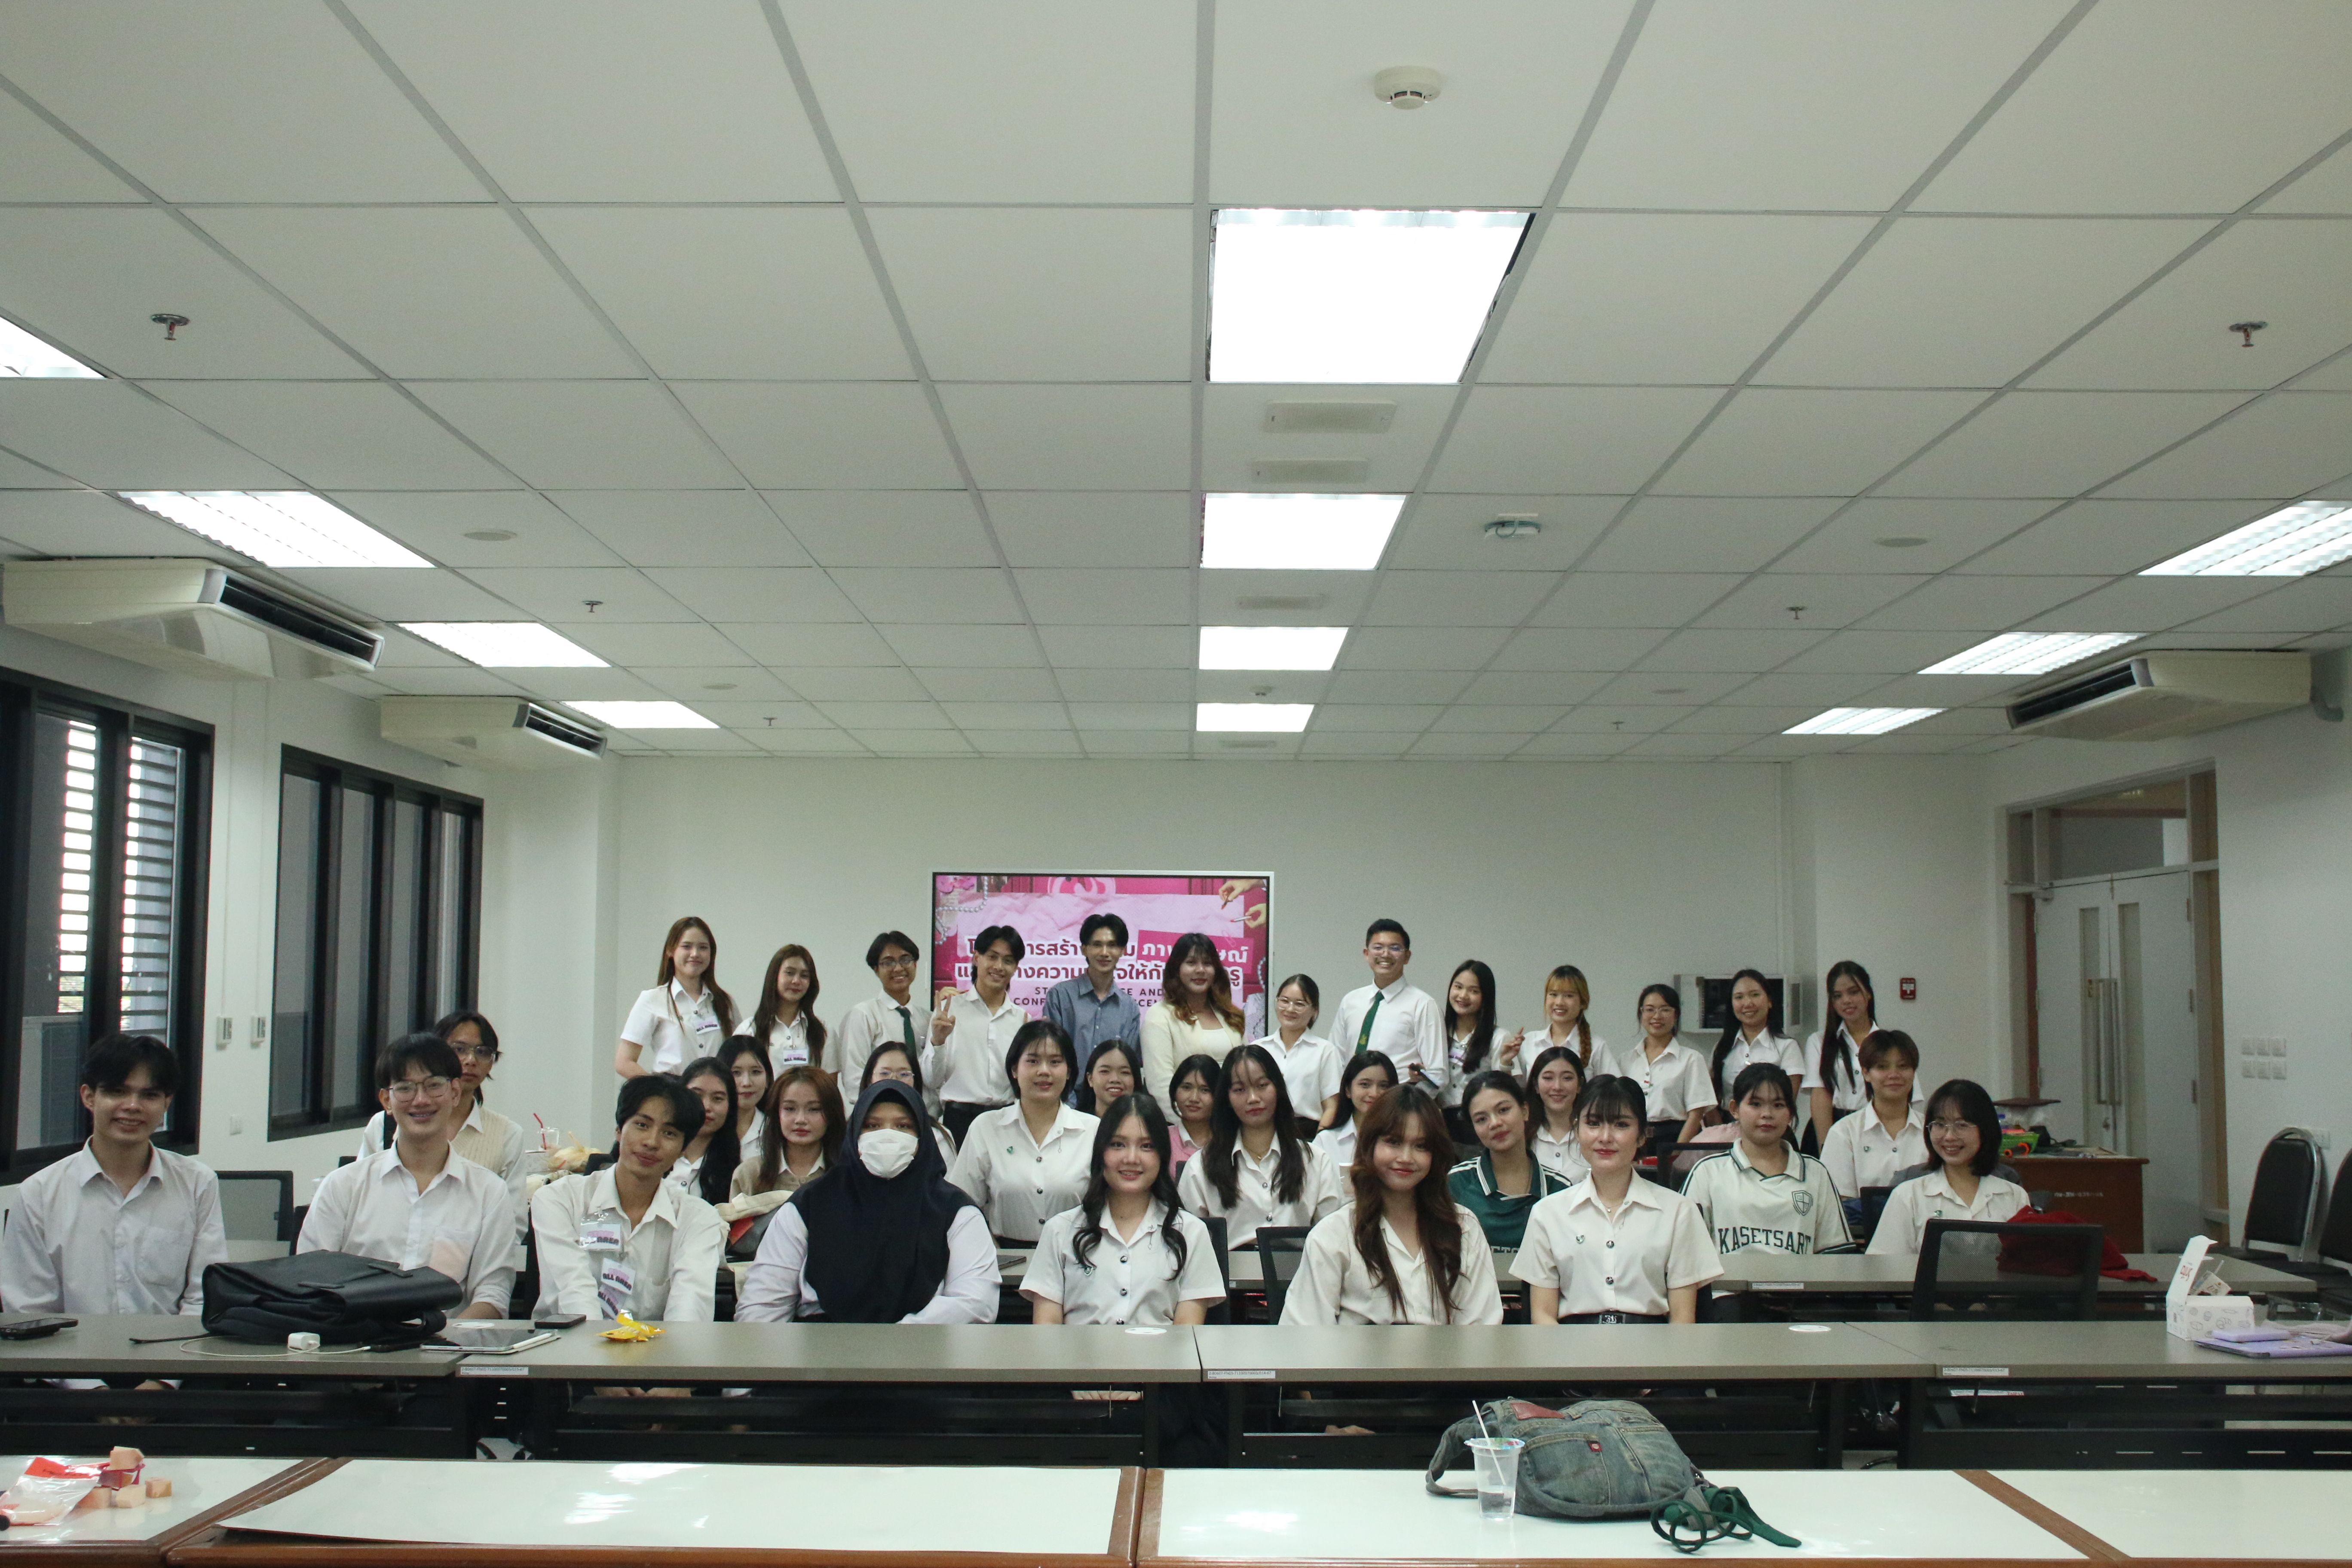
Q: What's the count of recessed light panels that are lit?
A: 11